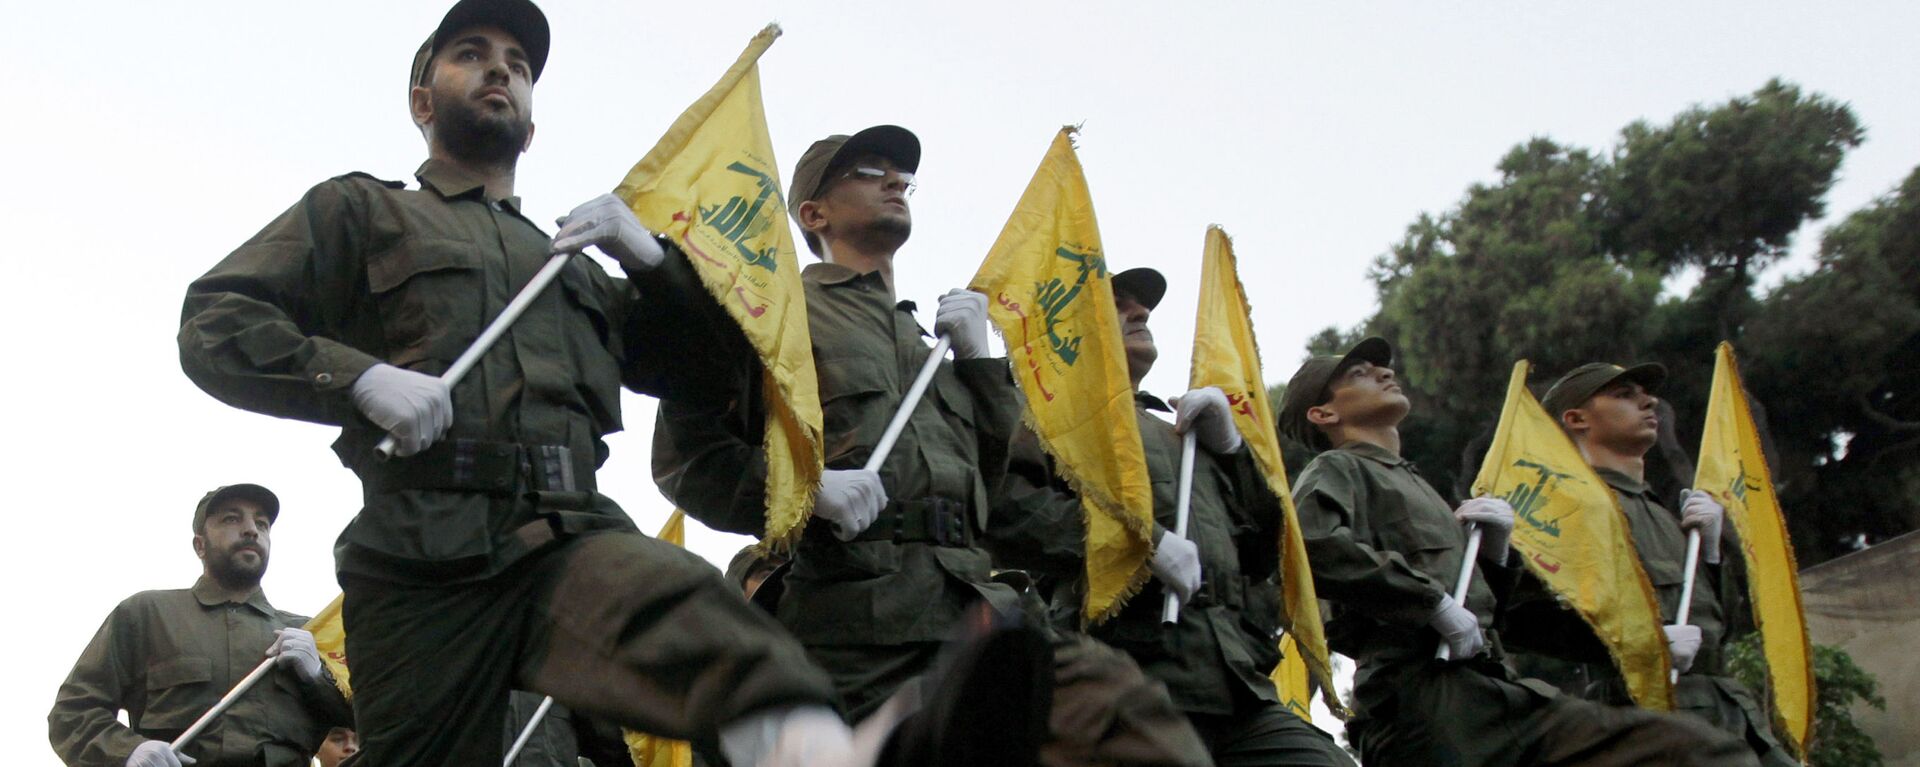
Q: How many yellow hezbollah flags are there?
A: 8